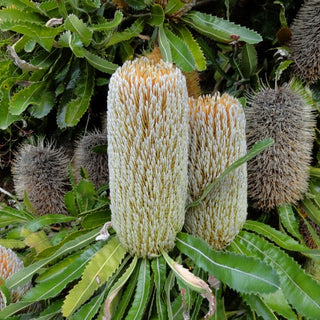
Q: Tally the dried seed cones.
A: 4